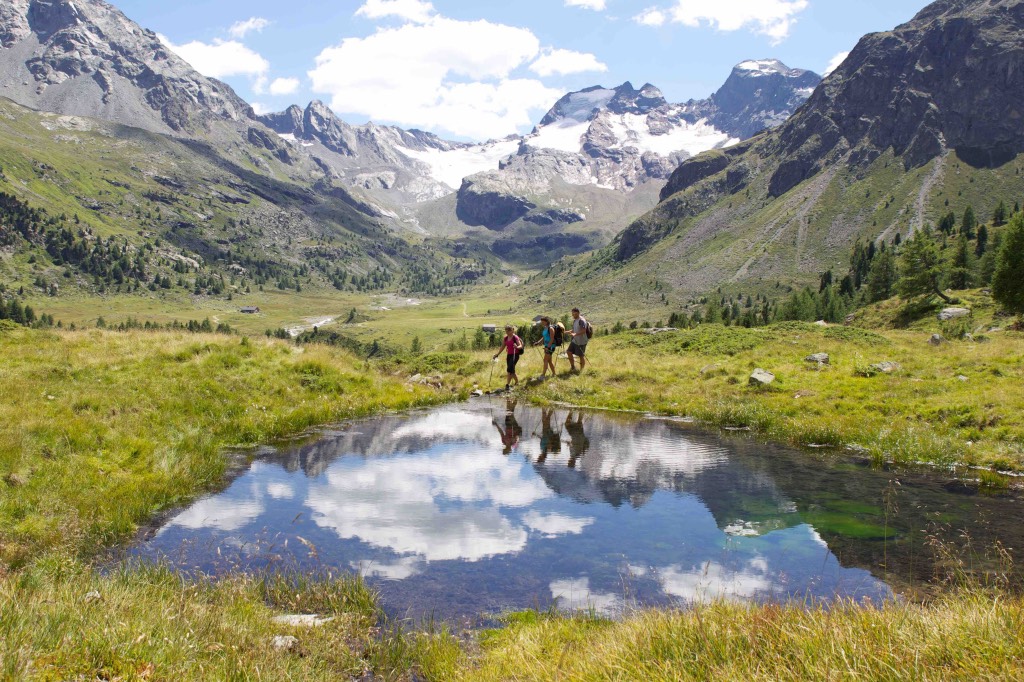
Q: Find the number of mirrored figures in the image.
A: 3